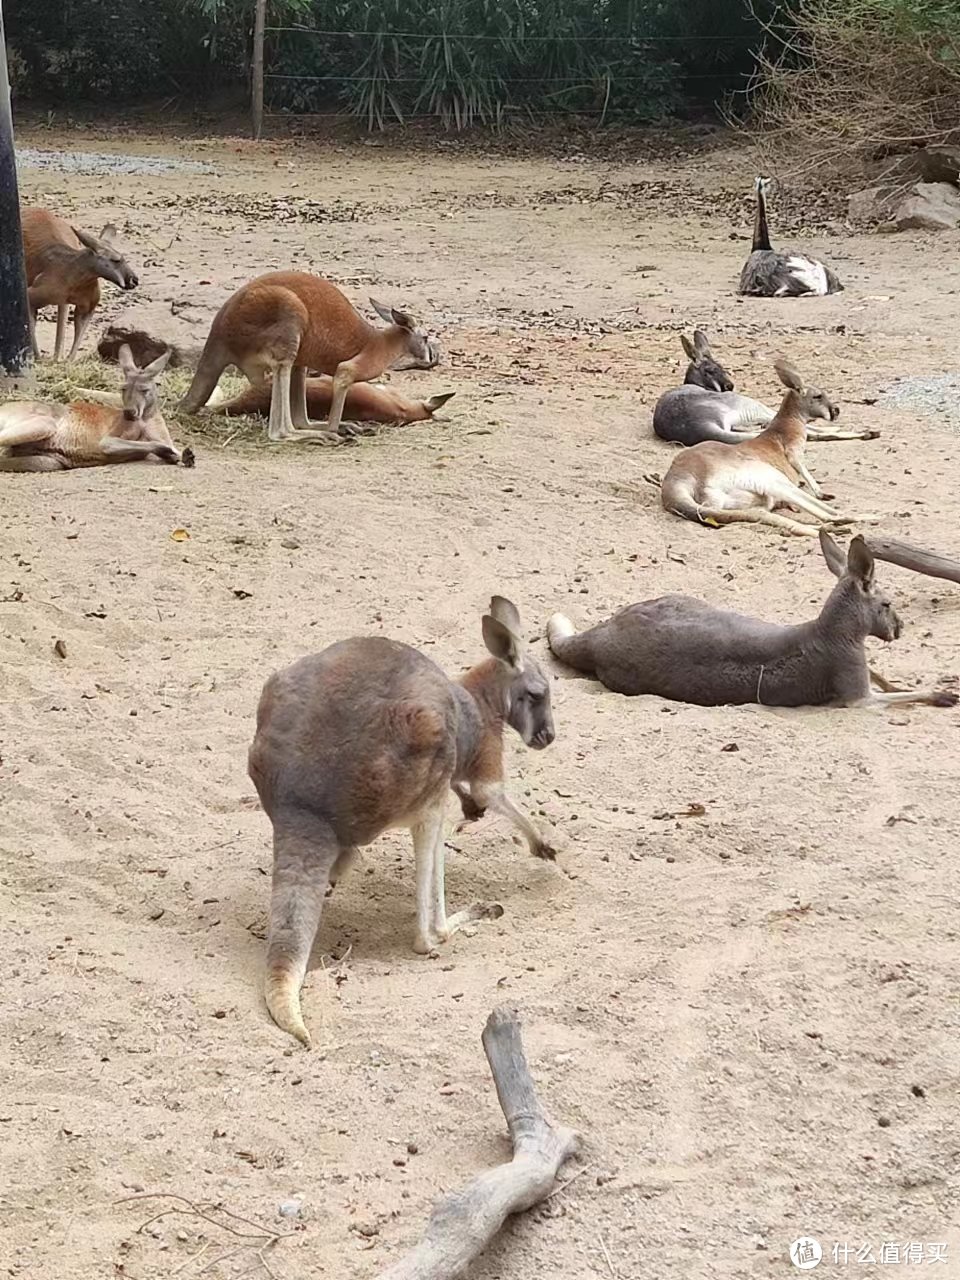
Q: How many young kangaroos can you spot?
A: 0